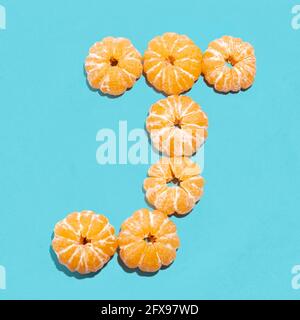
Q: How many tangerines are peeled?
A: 7